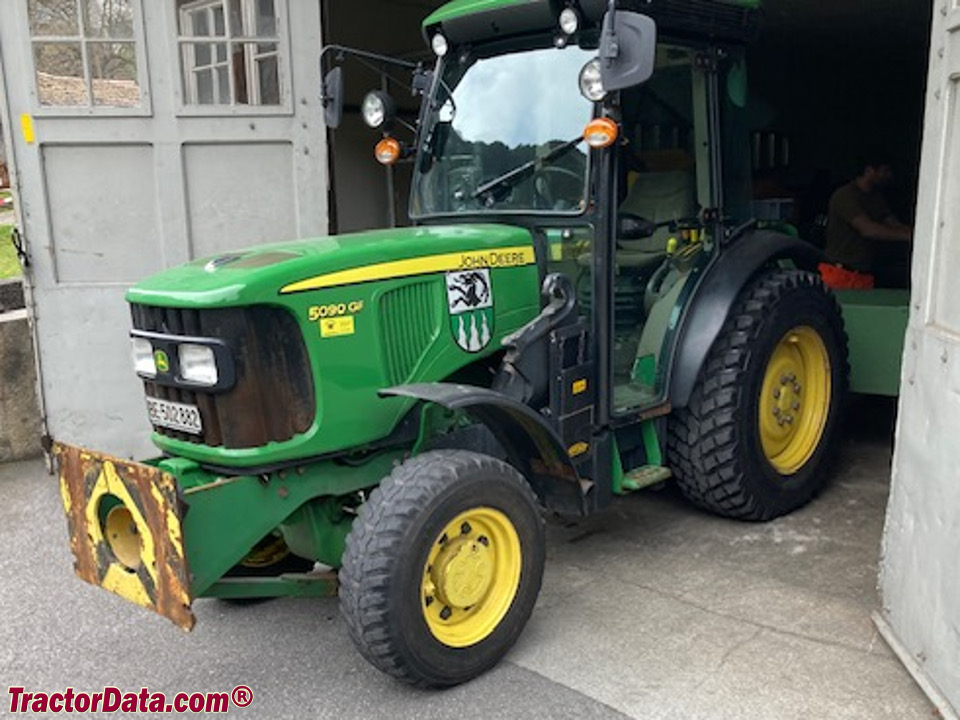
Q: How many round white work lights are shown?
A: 4